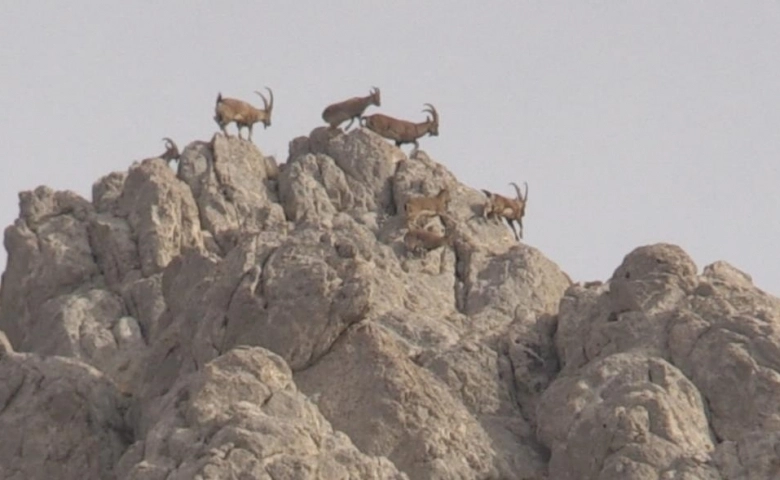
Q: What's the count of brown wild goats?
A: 7